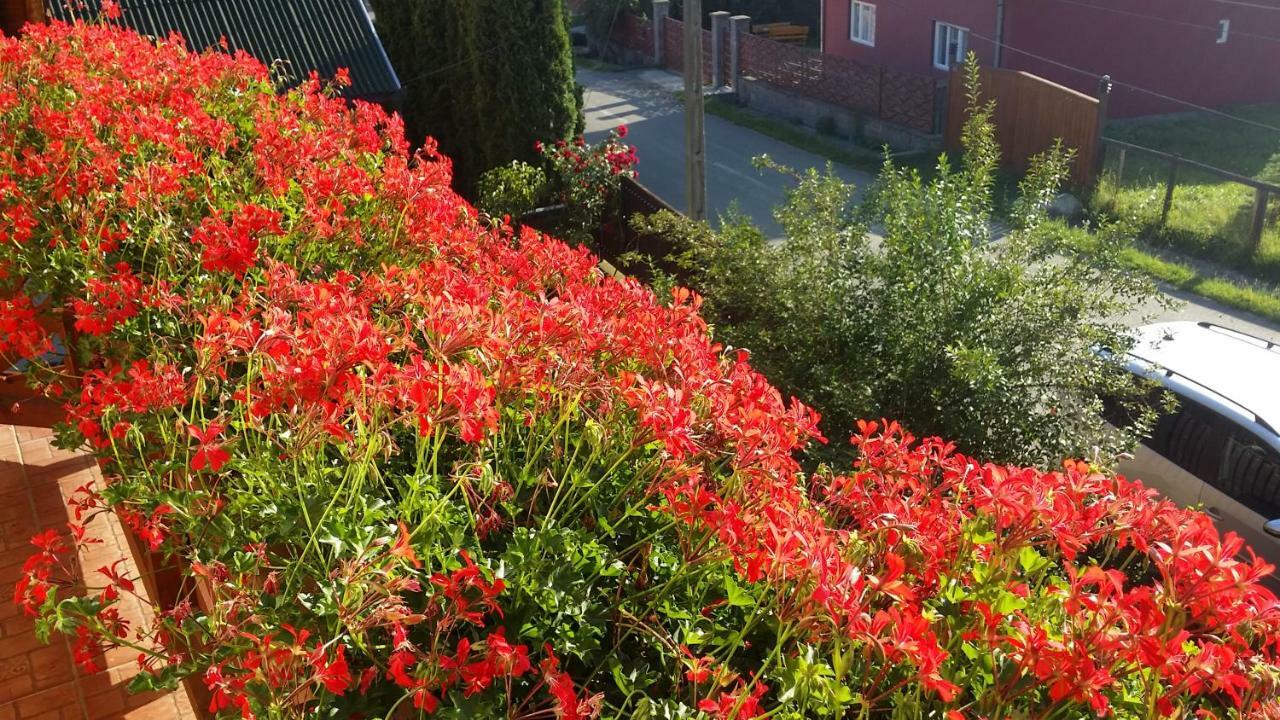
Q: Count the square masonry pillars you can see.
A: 3